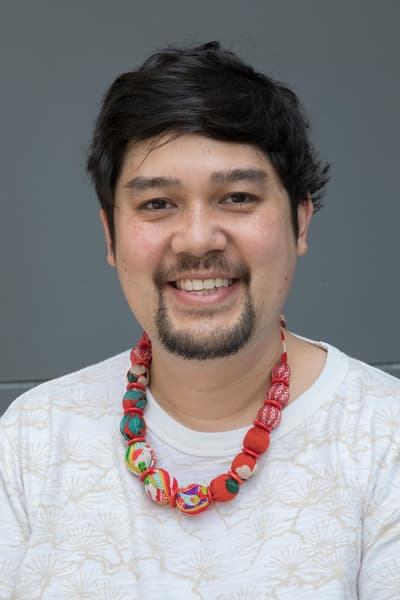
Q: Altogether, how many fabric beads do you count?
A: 13